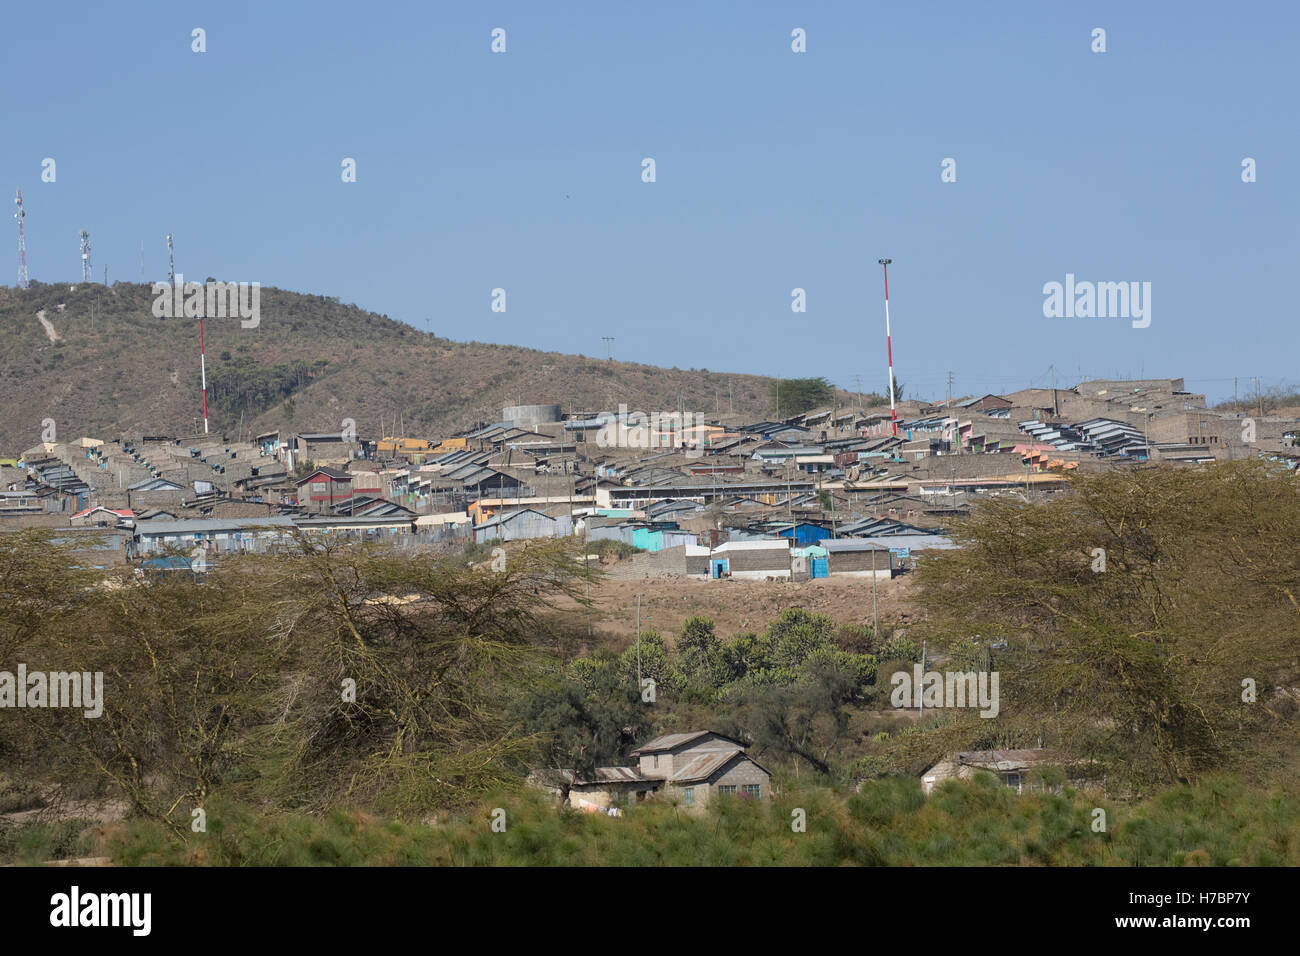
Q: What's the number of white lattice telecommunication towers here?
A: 3